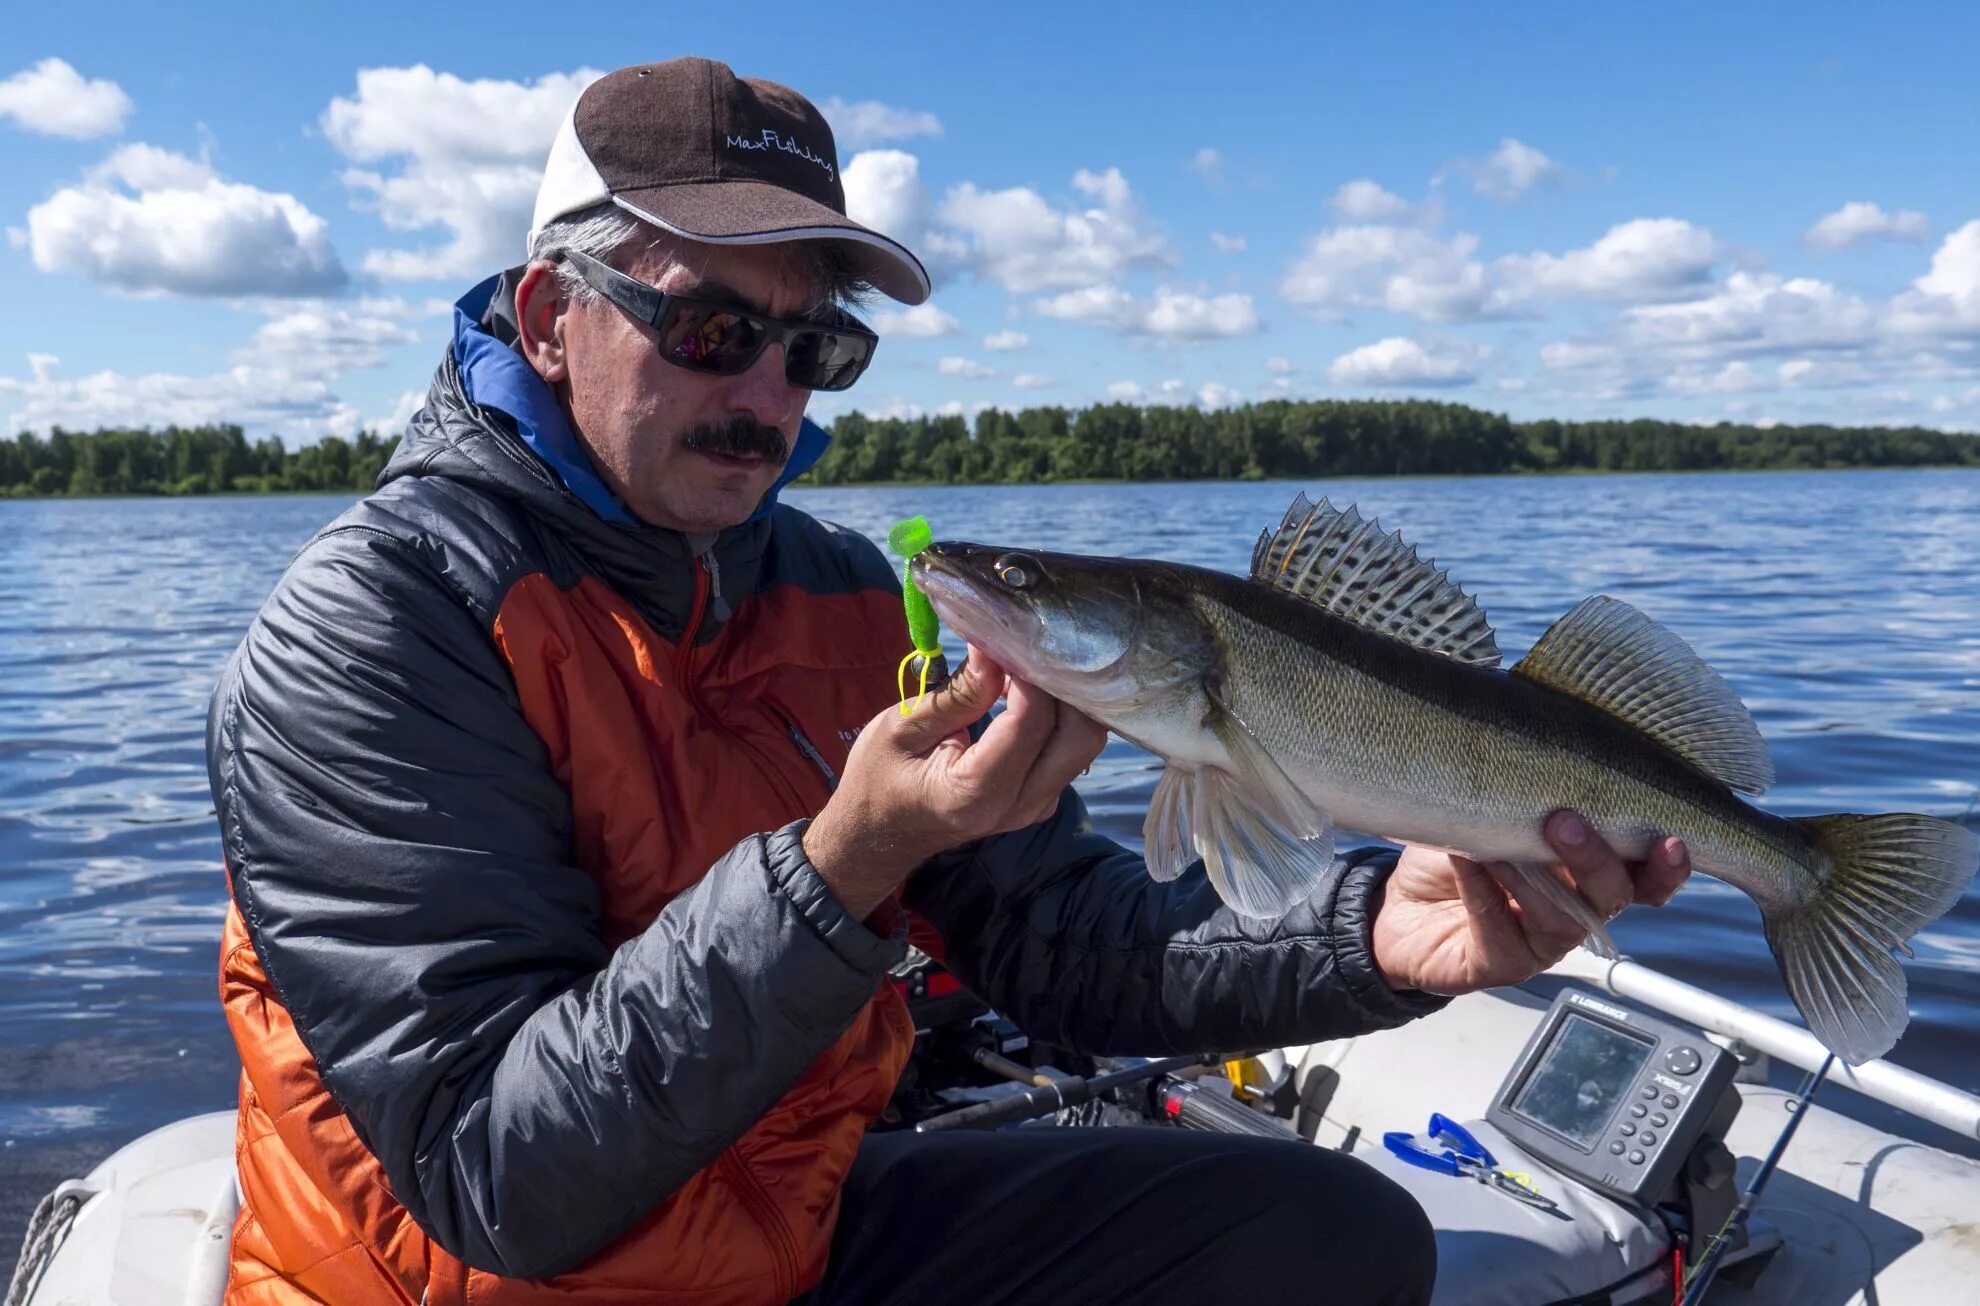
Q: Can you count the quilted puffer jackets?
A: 1